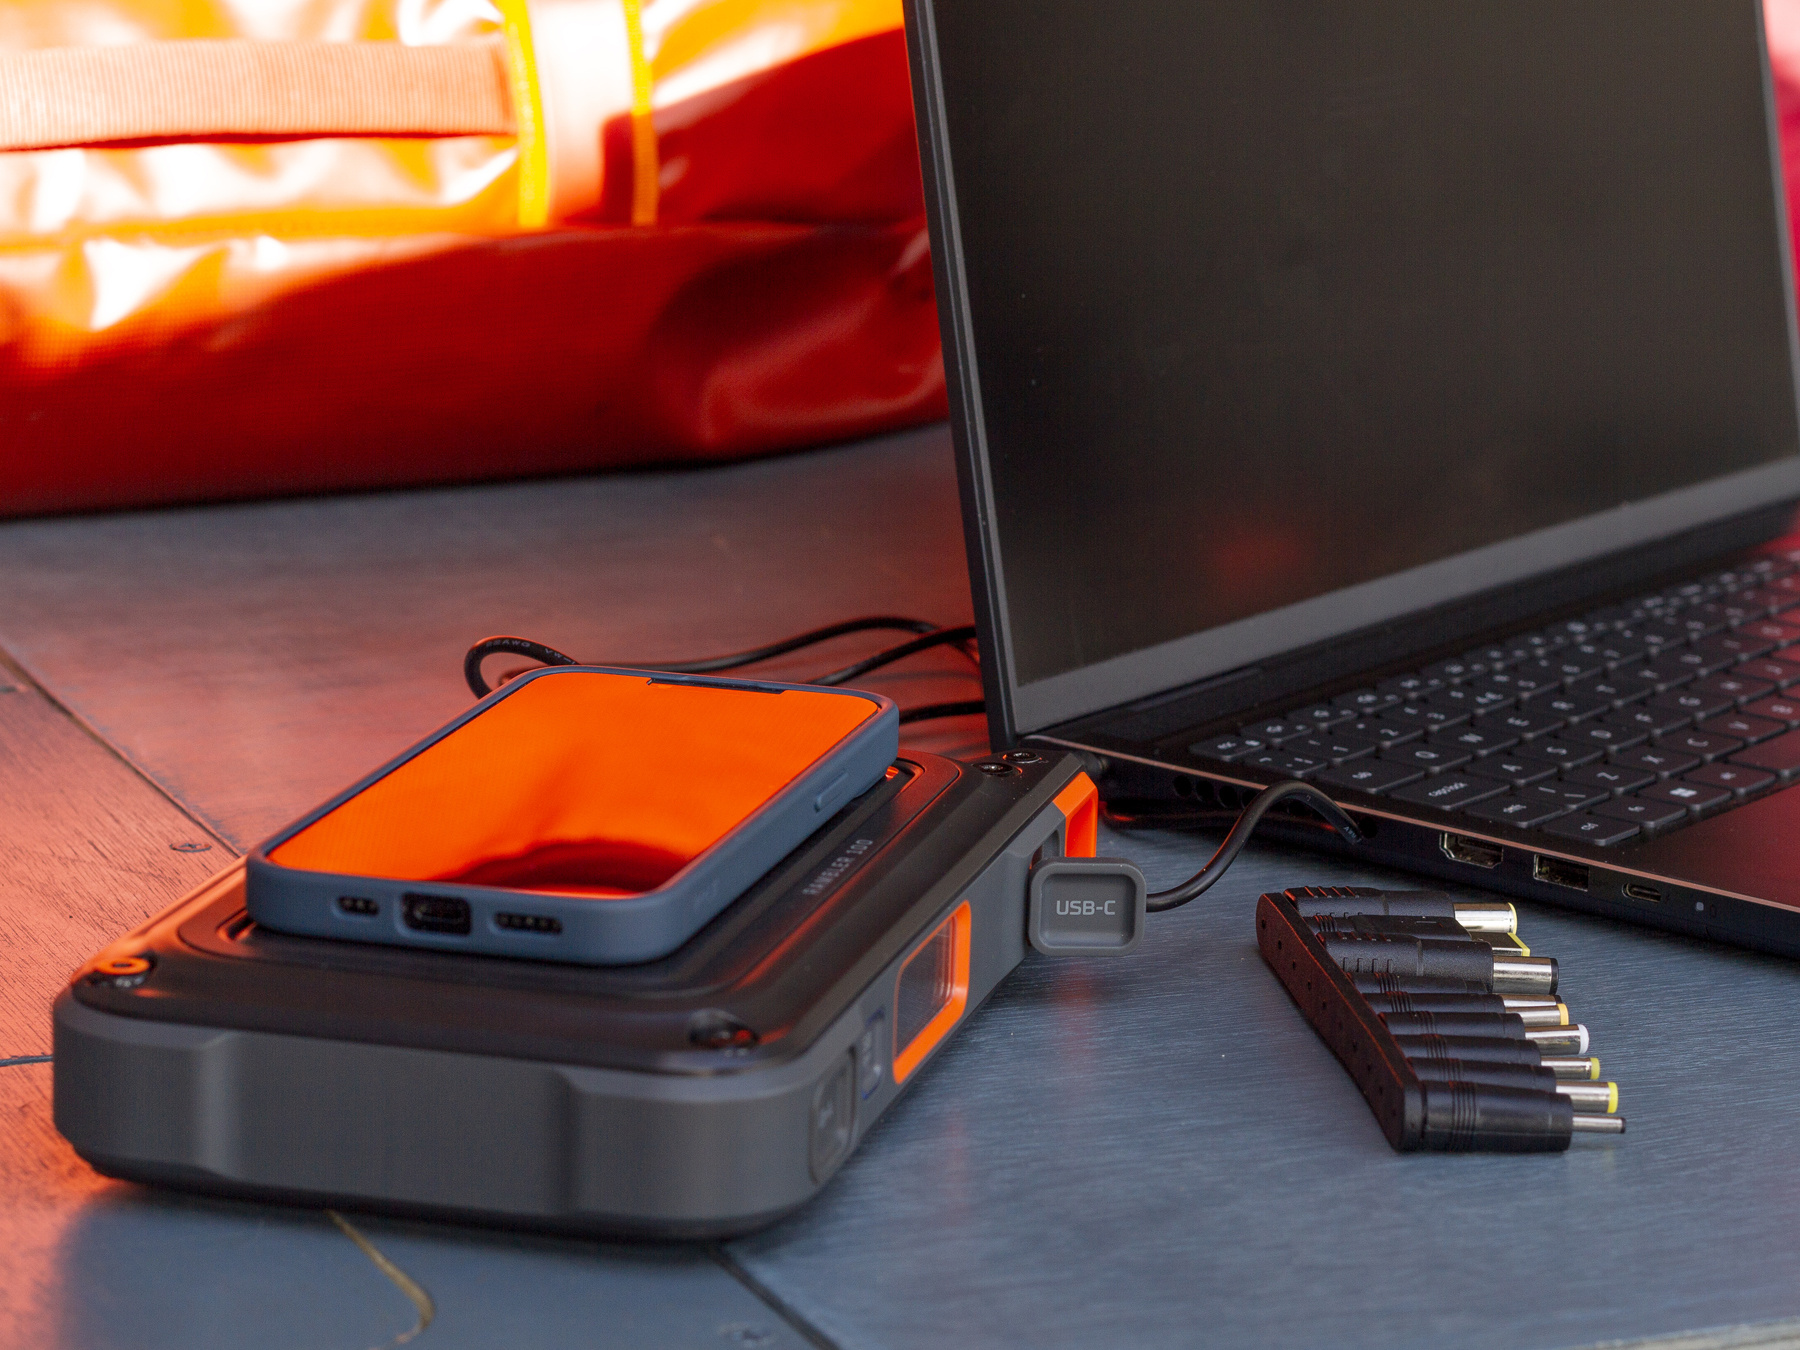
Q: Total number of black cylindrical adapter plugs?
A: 9